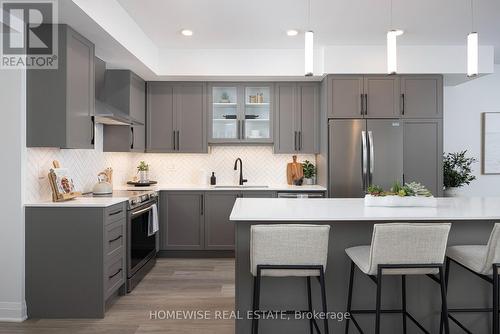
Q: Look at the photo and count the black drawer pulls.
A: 3